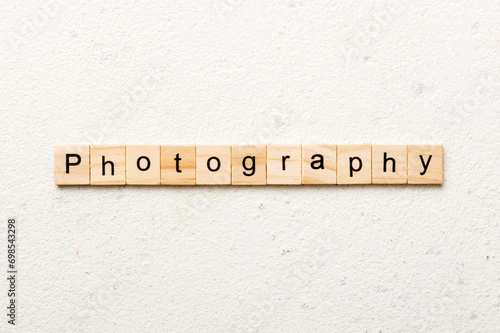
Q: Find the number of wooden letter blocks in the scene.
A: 11